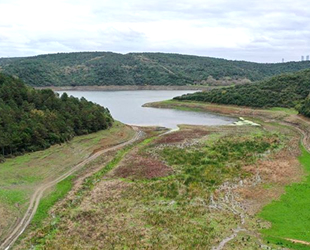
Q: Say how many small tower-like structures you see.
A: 3